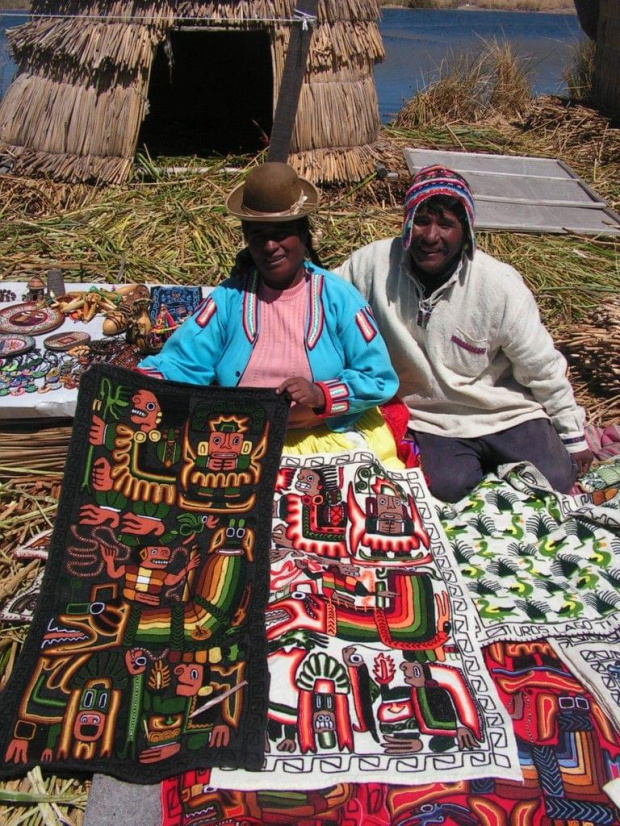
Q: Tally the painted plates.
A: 3